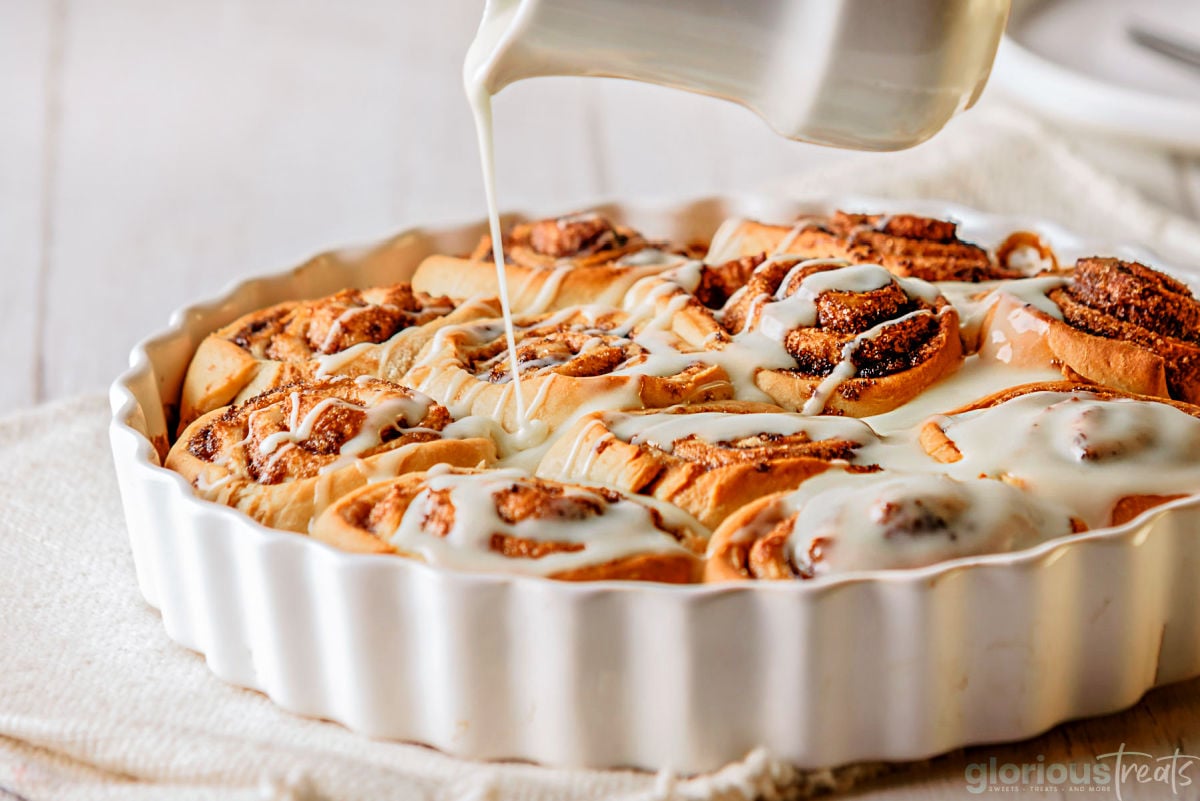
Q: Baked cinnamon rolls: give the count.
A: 11